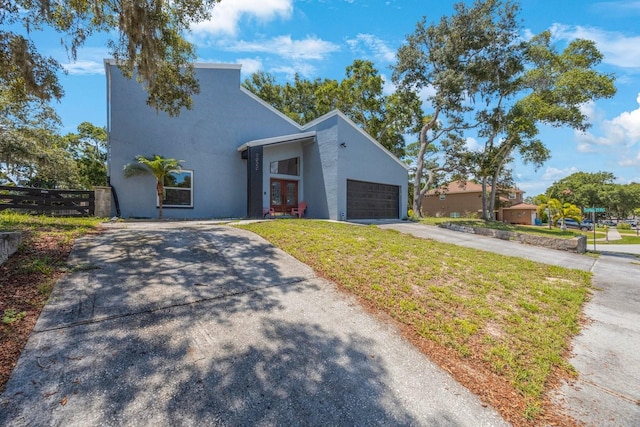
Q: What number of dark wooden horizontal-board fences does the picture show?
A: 1